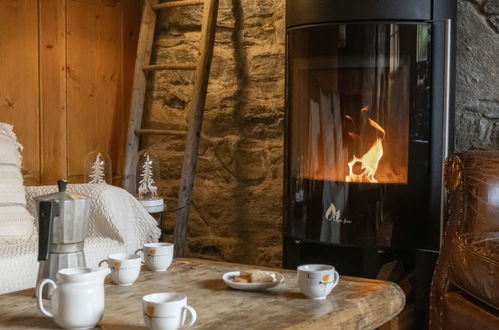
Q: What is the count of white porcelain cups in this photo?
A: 4